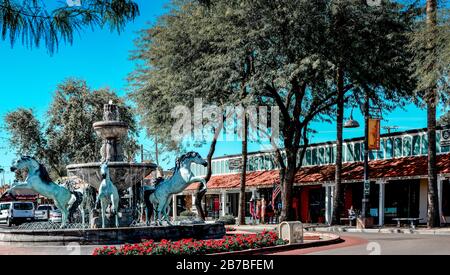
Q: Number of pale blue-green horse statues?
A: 3